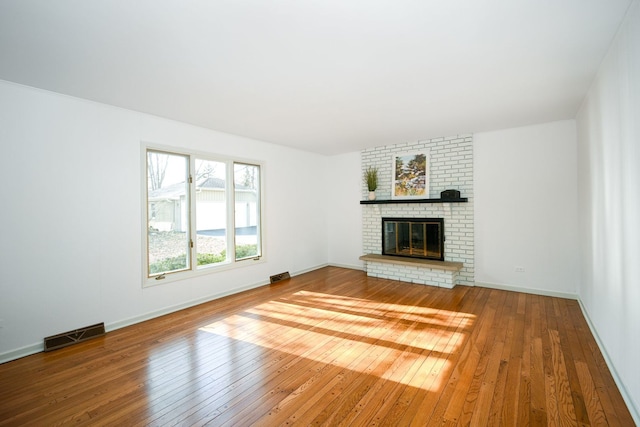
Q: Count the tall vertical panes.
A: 3